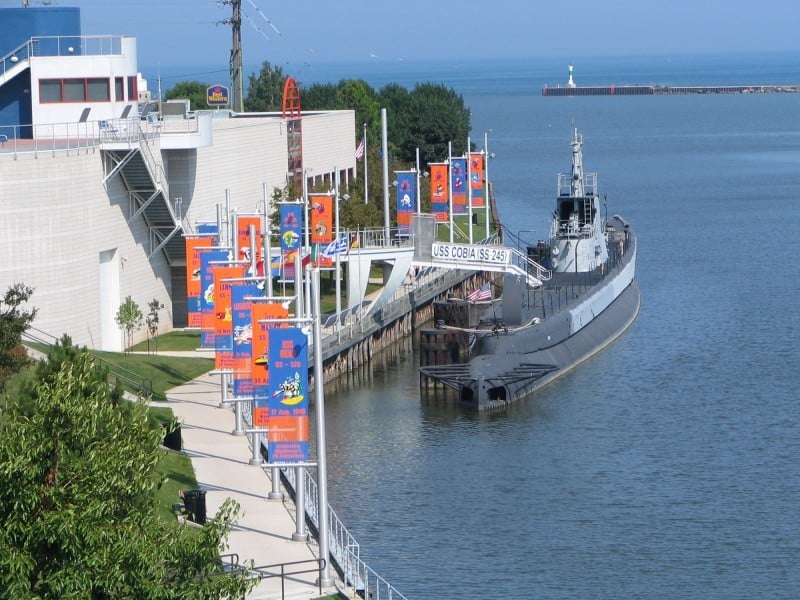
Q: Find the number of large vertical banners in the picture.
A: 14